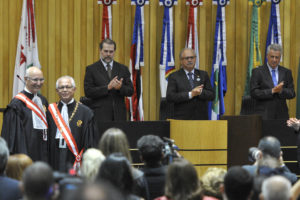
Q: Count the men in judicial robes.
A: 2